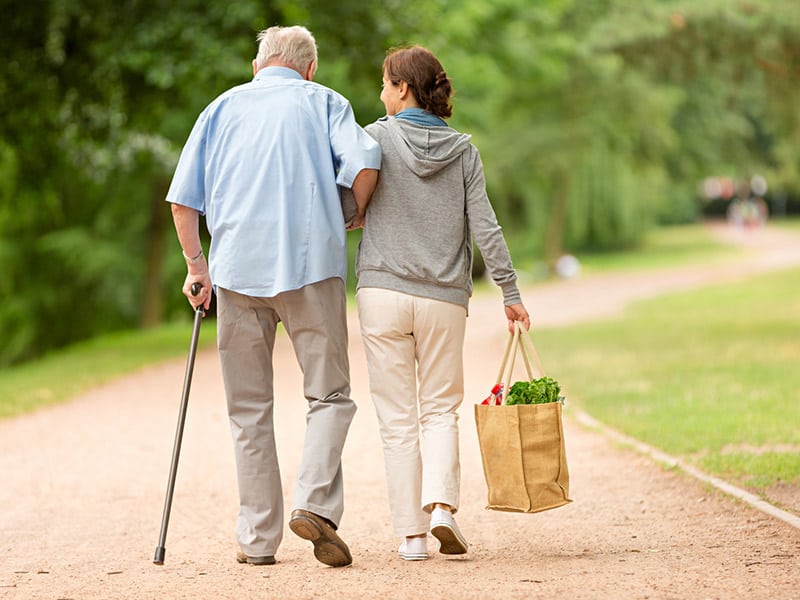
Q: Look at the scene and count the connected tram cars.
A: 0